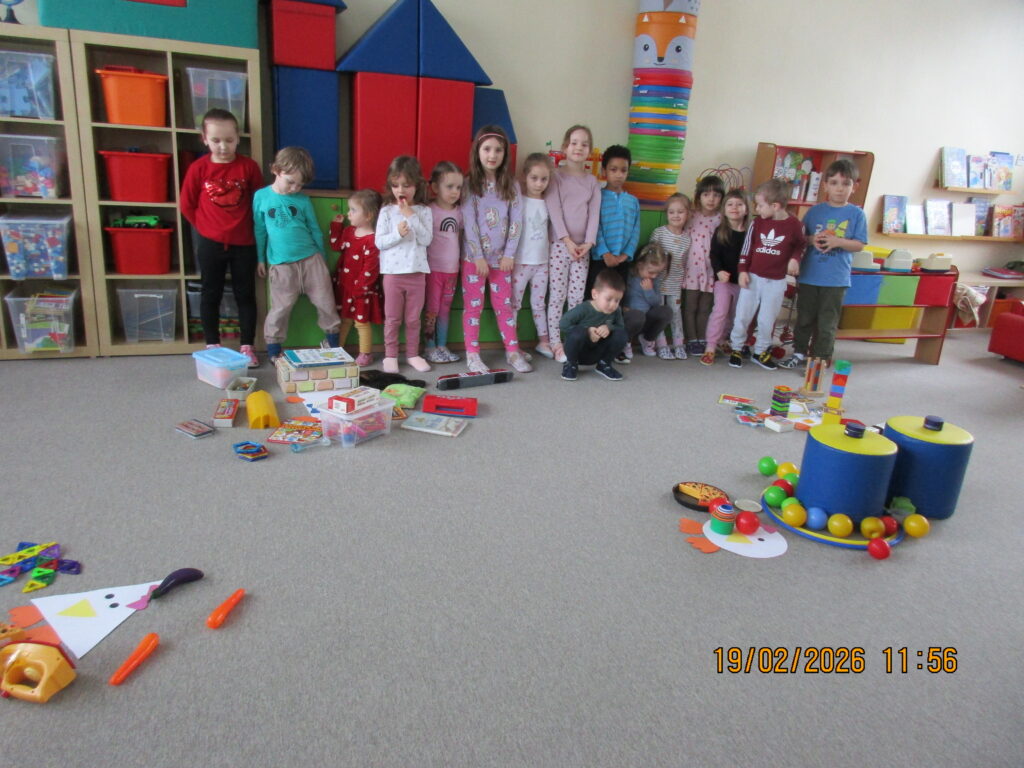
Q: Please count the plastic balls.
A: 15